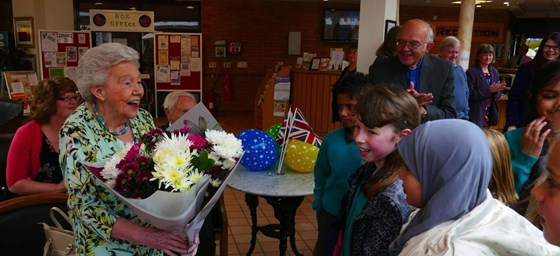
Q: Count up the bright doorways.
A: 1